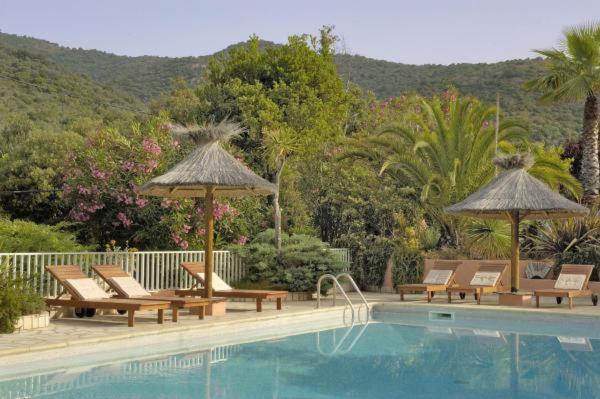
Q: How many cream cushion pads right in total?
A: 3